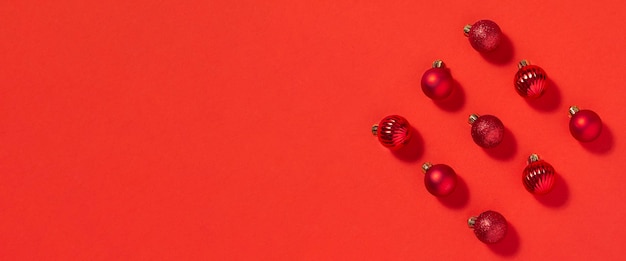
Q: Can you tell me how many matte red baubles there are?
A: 3